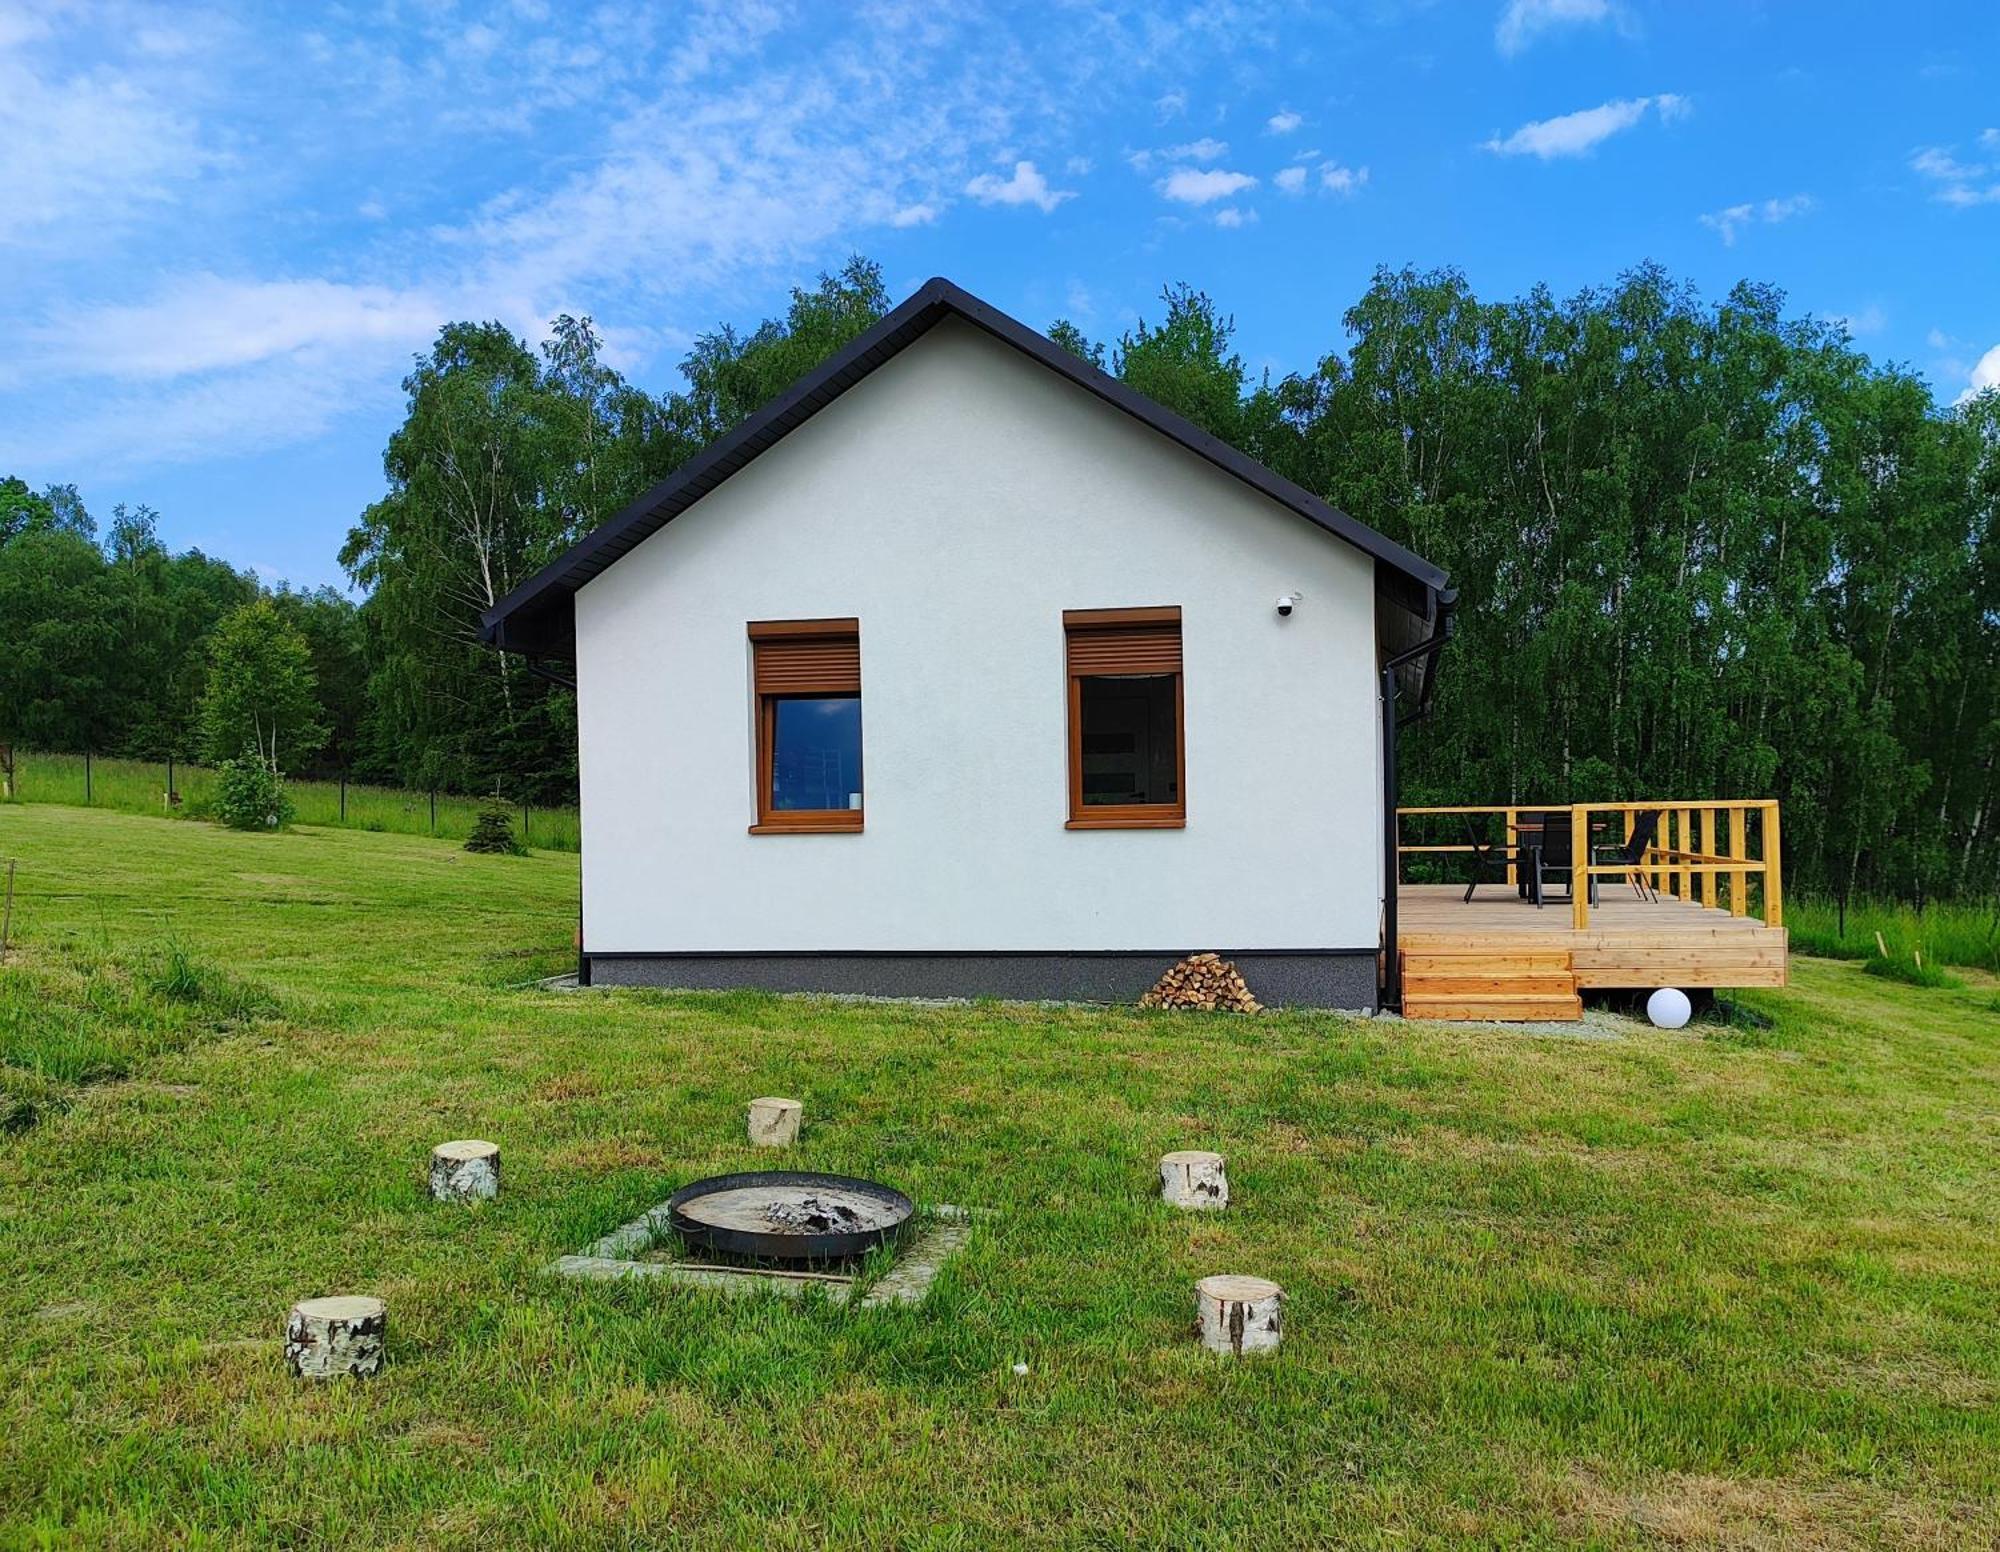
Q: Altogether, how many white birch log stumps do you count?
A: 5